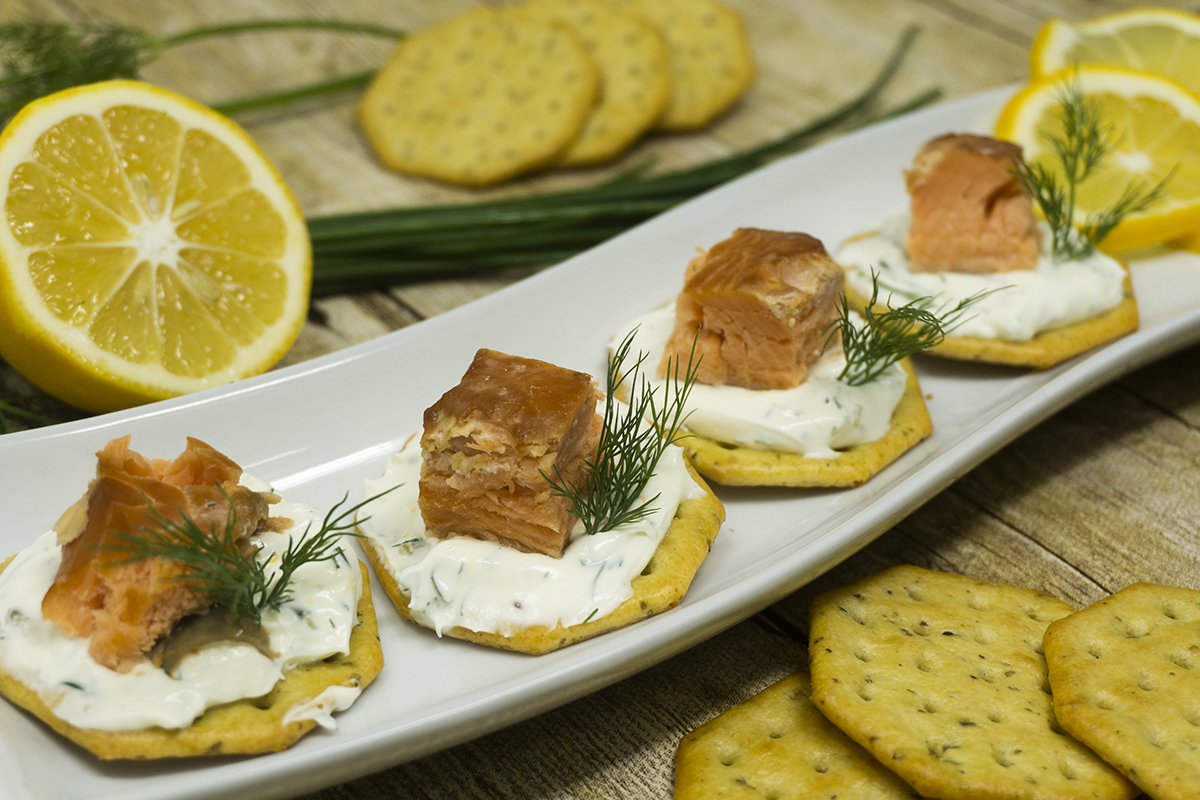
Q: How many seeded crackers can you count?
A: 10